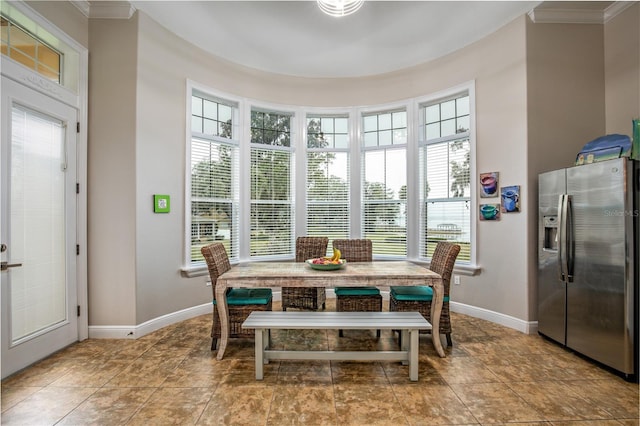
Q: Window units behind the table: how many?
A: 5